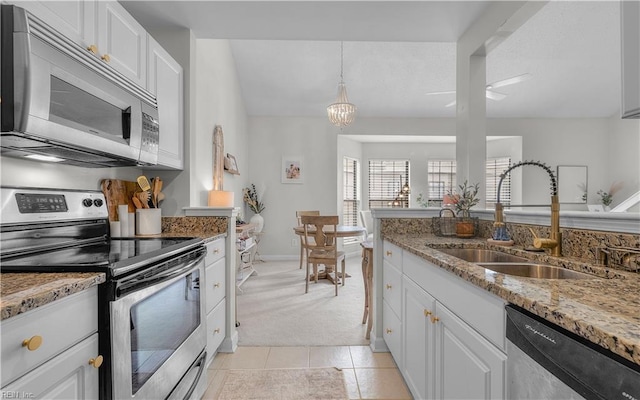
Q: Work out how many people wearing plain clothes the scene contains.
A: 0